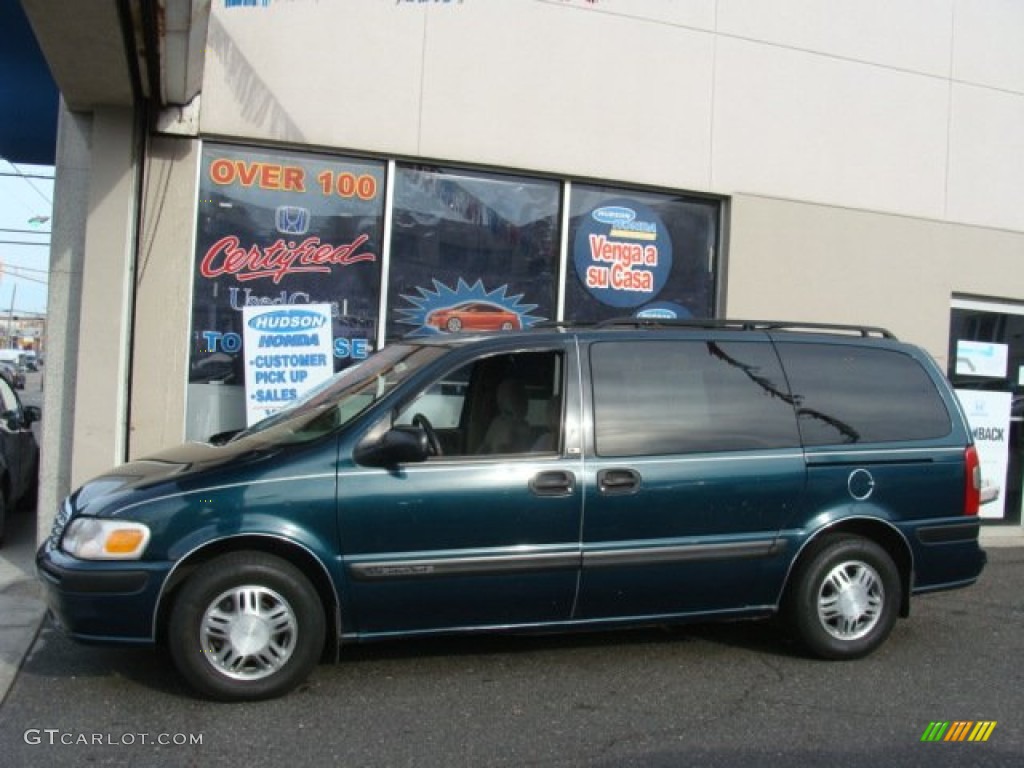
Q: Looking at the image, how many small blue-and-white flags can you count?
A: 0